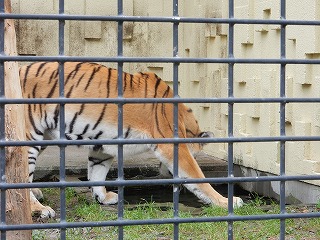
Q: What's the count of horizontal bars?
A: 6